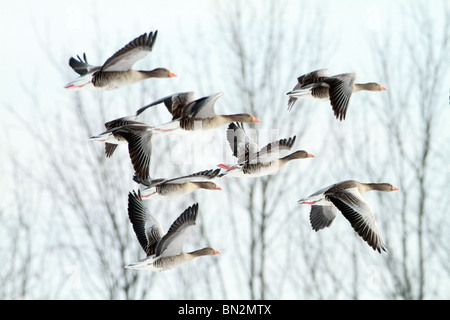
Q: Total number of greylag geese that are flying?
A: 8